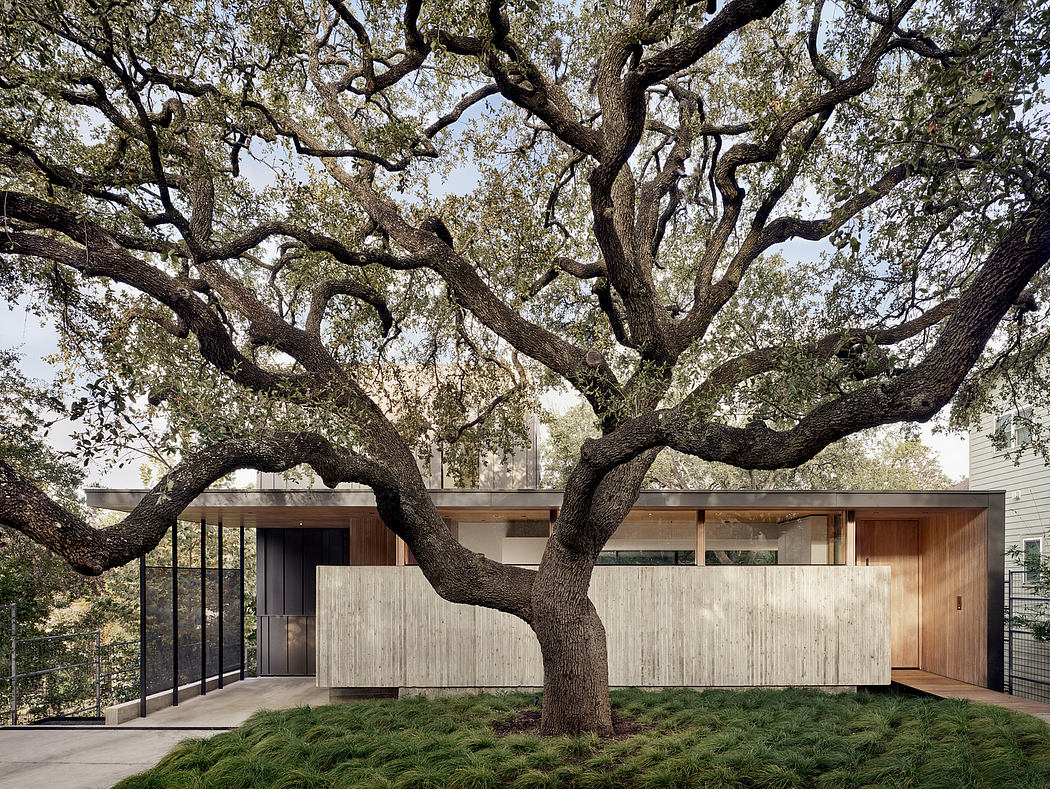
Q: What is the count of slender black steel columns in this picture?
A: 5